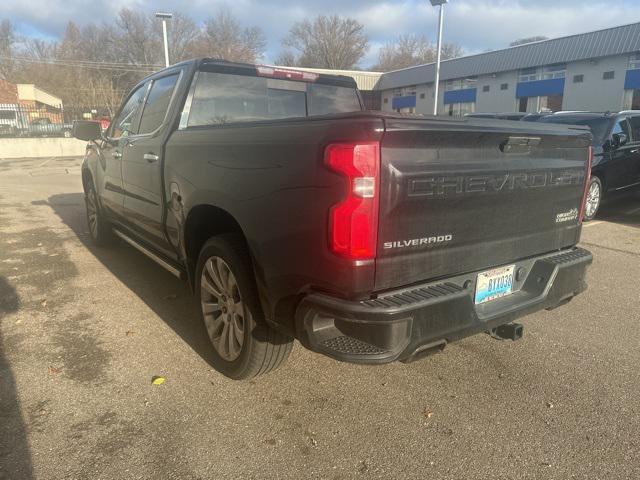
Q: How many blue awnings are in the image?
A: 4